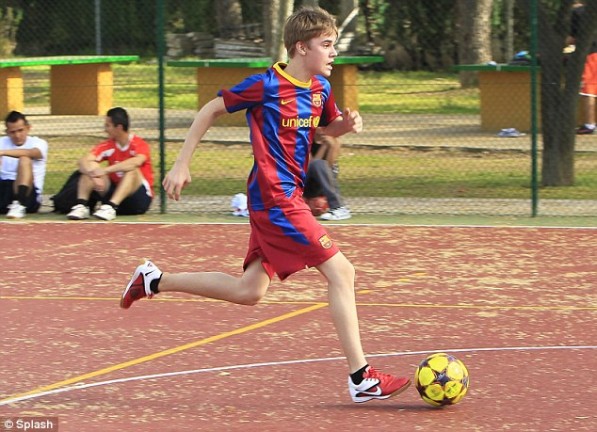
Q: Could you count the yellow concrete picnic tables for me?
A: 3